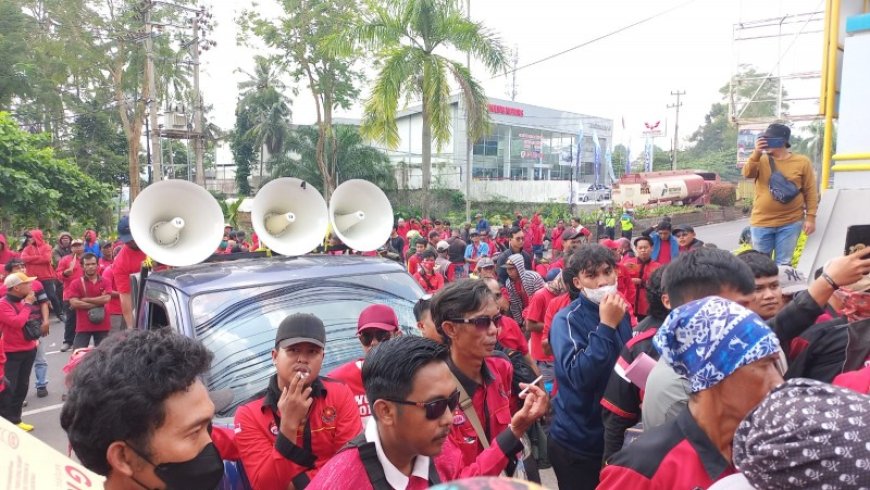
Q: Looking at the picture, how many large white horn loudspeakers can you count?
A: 3